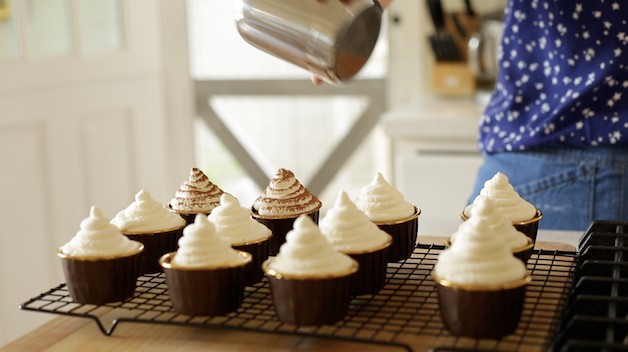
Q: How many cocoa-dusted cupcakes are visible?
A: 2